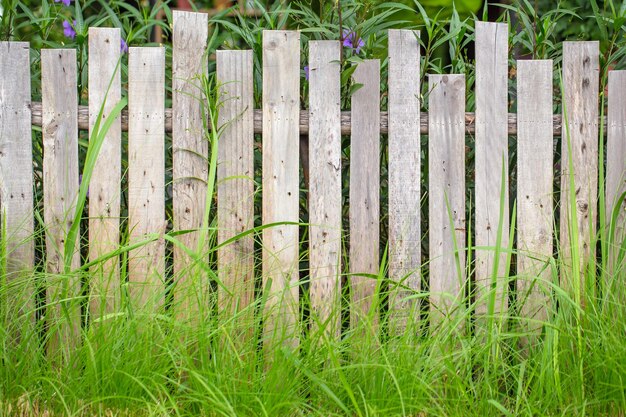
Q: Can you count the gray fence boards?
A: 15